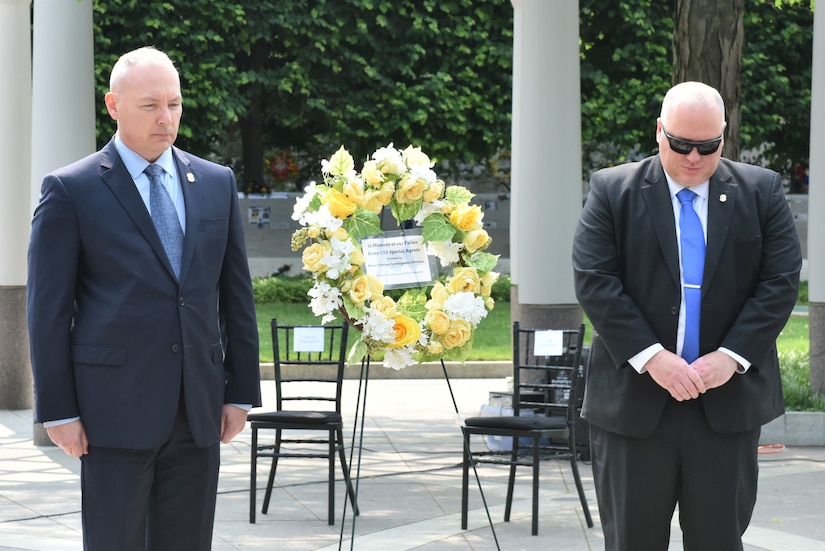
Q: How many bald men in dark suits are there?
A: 2